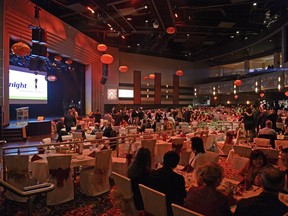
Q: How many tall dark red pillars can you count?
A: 3